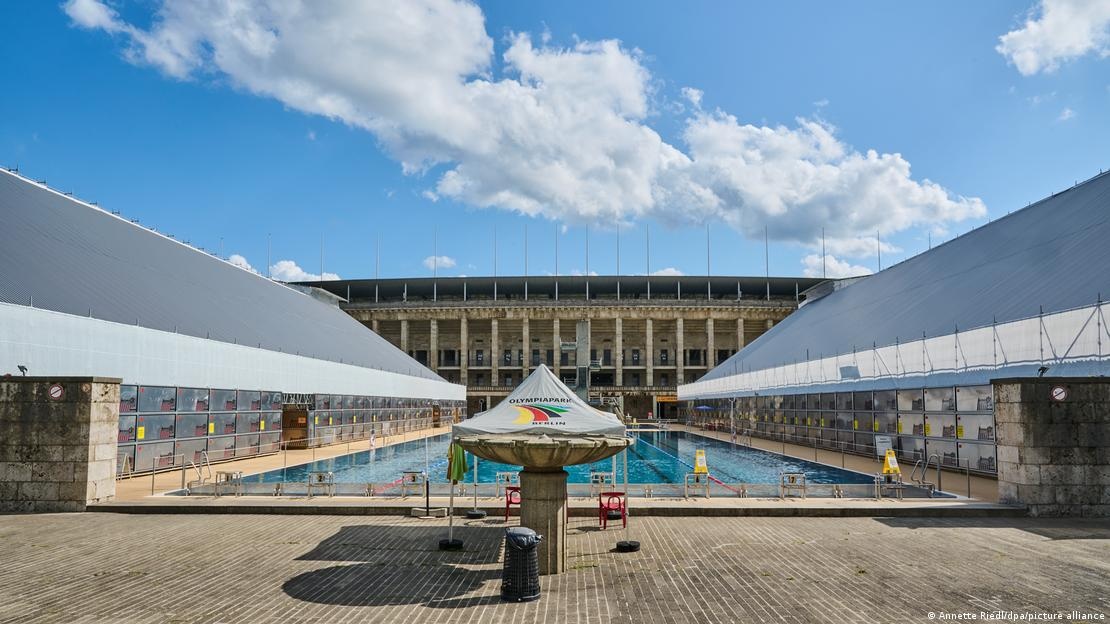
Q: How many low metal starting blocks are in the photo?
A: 8